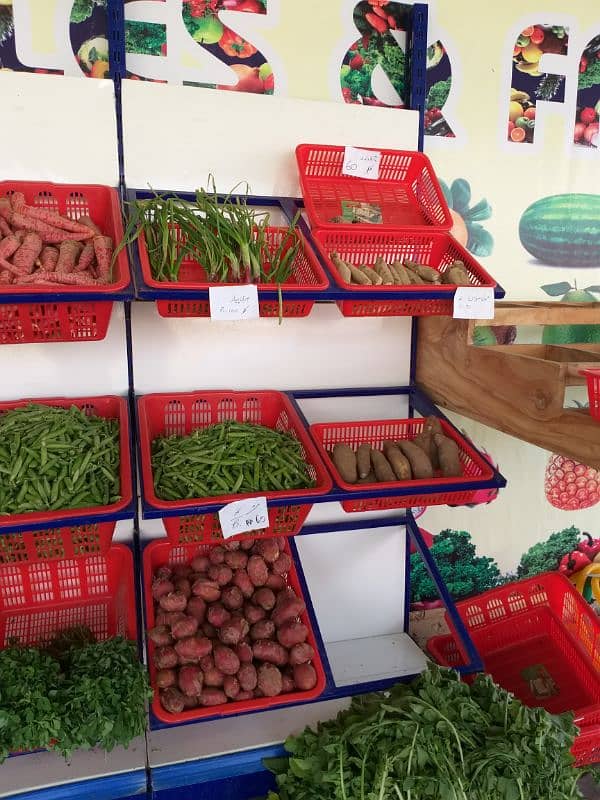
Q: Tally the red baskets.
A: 12